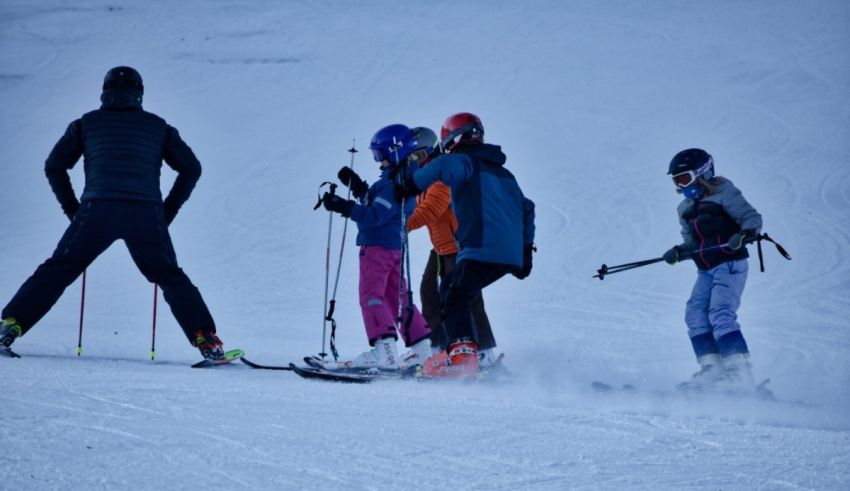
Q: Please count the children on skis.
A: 4